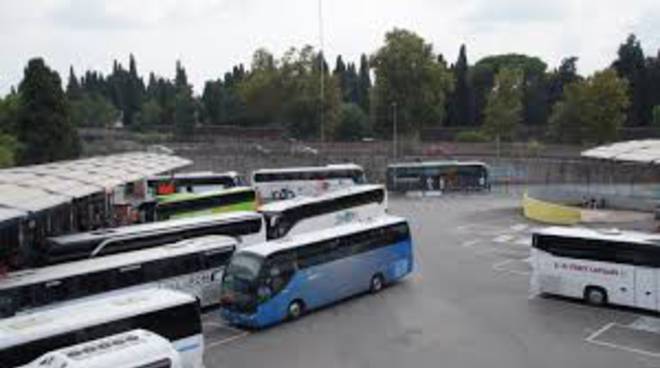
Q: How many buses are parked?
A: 11